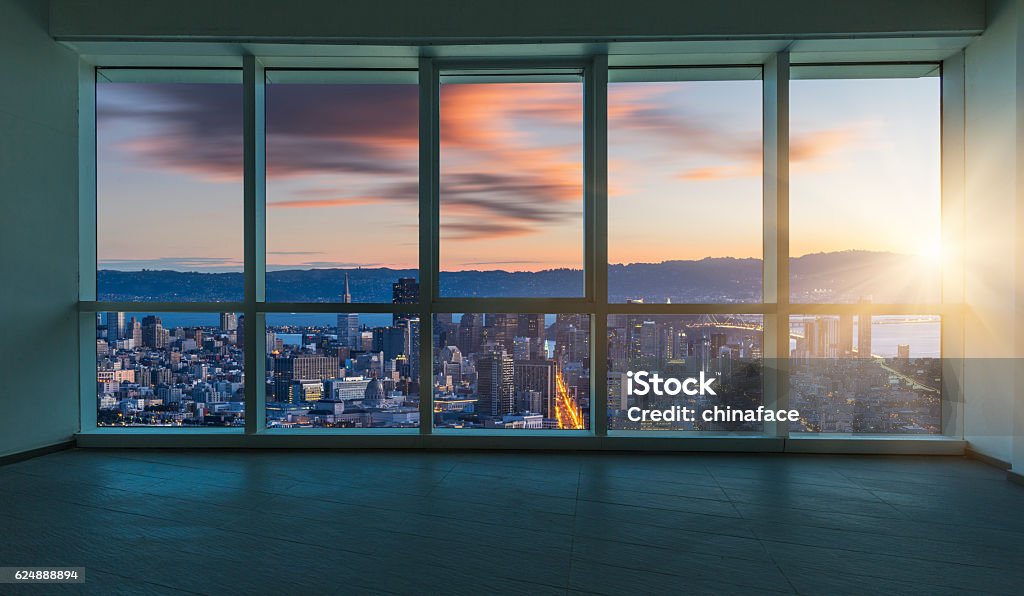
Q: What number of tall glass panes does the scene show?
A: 5